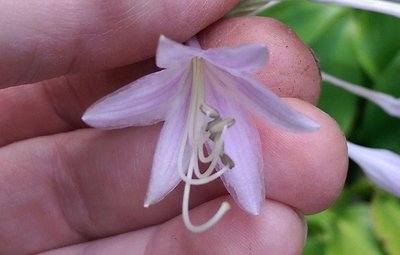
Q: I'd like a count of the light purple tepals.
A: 6